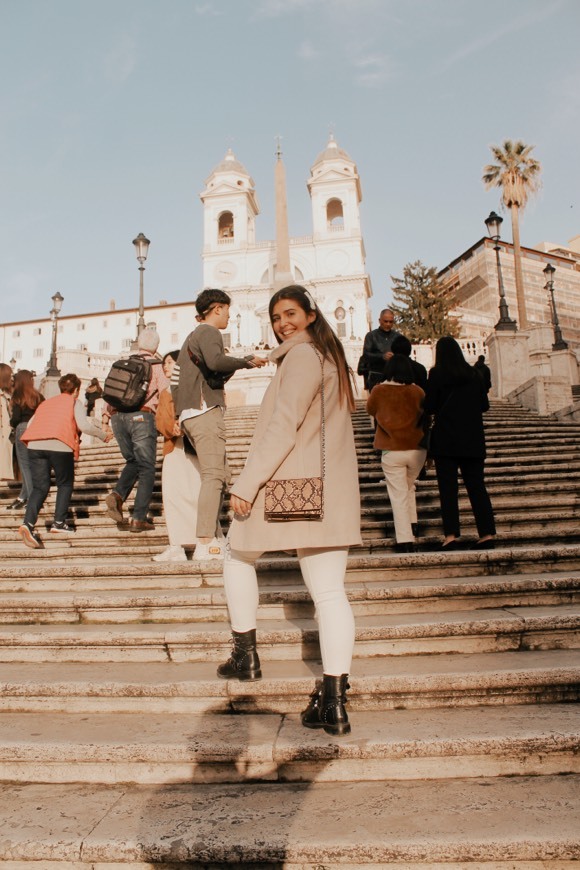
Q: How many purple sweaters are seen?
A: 0